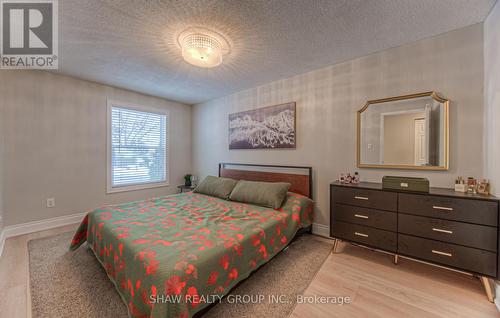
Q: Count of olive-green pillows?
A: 2